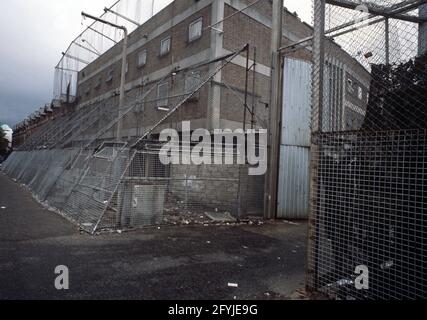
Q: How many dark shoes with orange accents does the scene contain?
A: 0